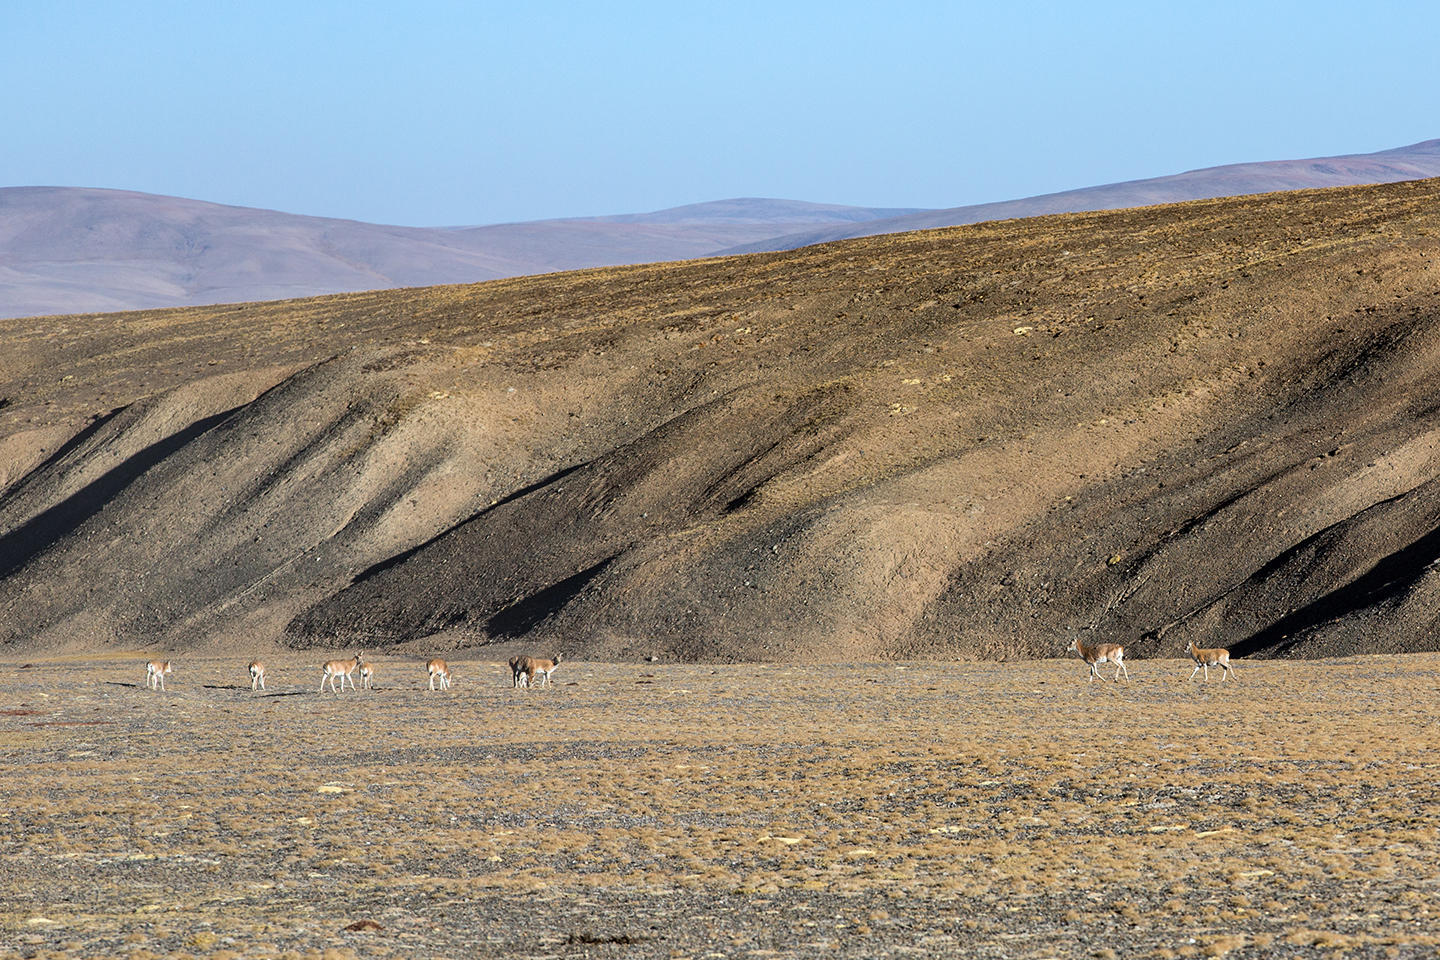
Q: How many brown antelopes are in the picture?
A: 9